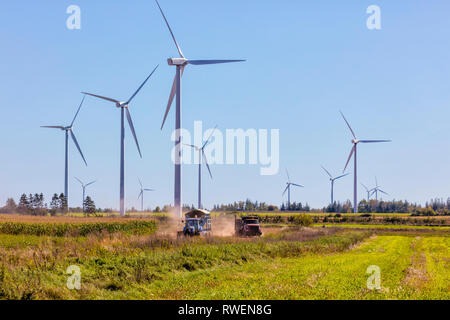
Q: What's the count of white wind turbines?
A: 11